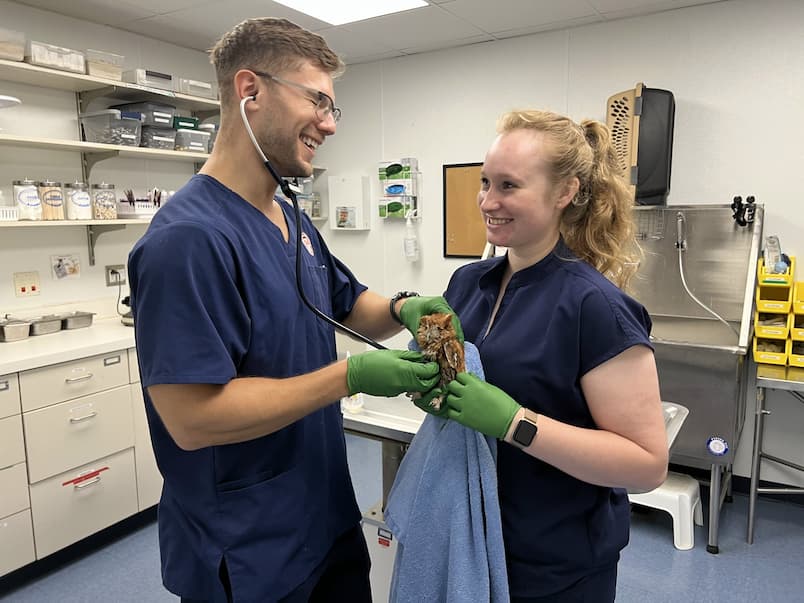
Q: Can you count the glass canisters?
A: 4